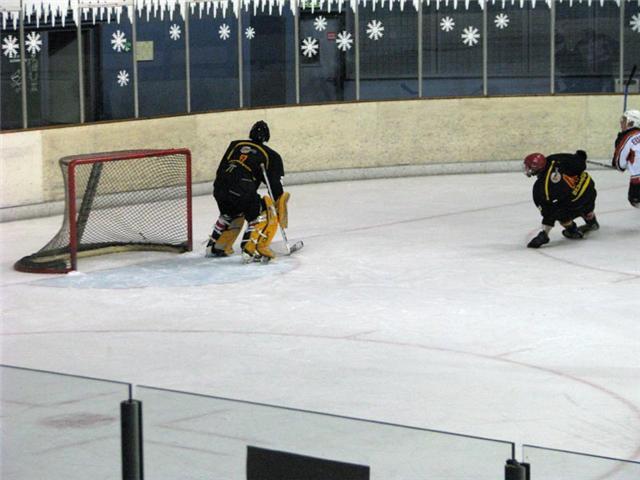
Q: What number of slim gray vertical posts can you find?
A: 11